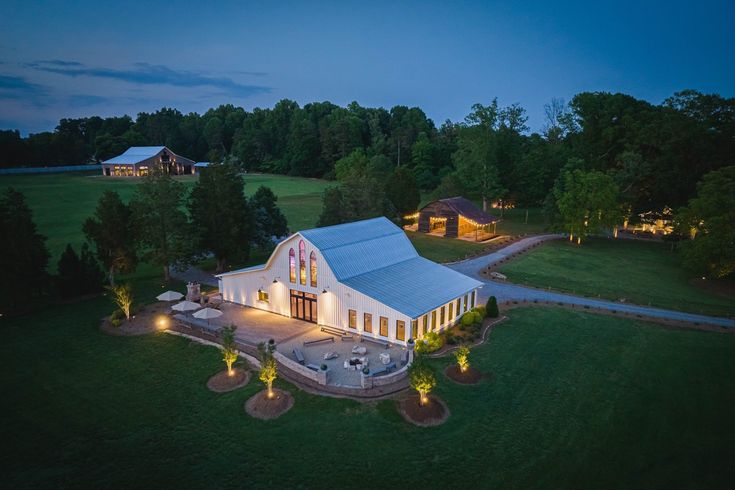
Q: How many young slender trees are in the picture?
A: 5